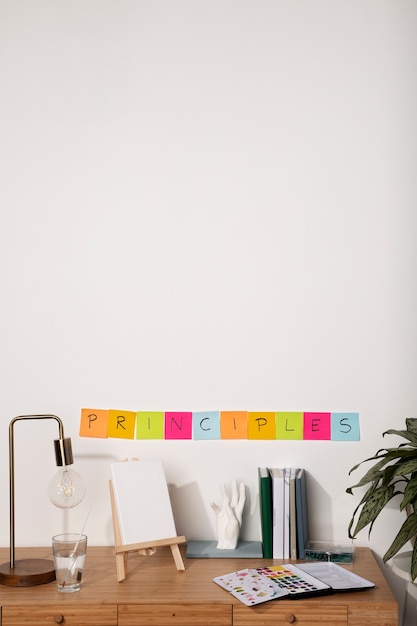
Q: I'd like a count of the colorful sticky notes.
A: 10